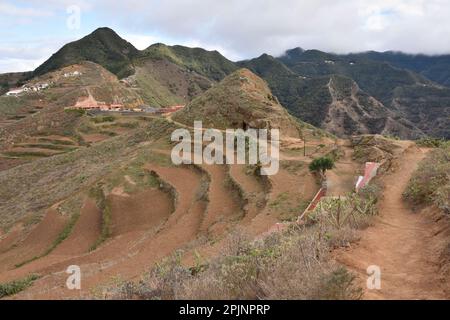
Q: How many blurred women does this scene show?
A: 0